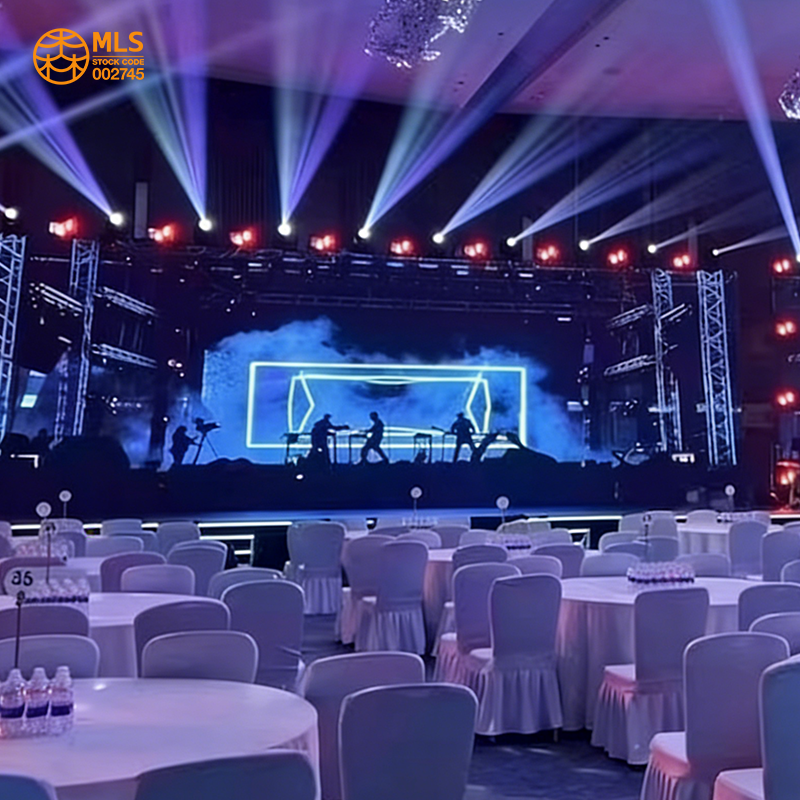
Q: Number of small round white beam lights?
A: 11